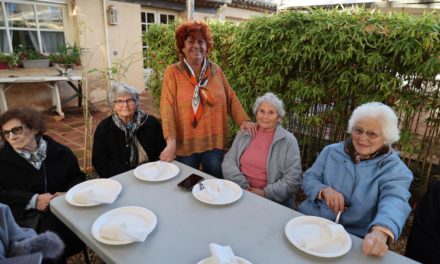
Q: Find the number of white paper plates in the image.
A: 6